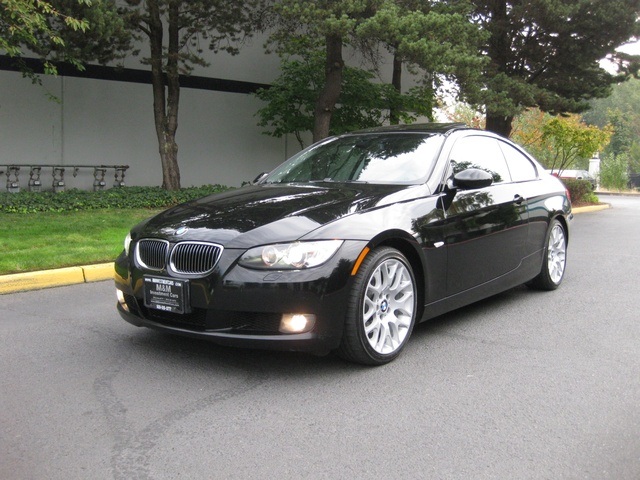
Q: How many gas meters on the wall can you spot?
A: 5